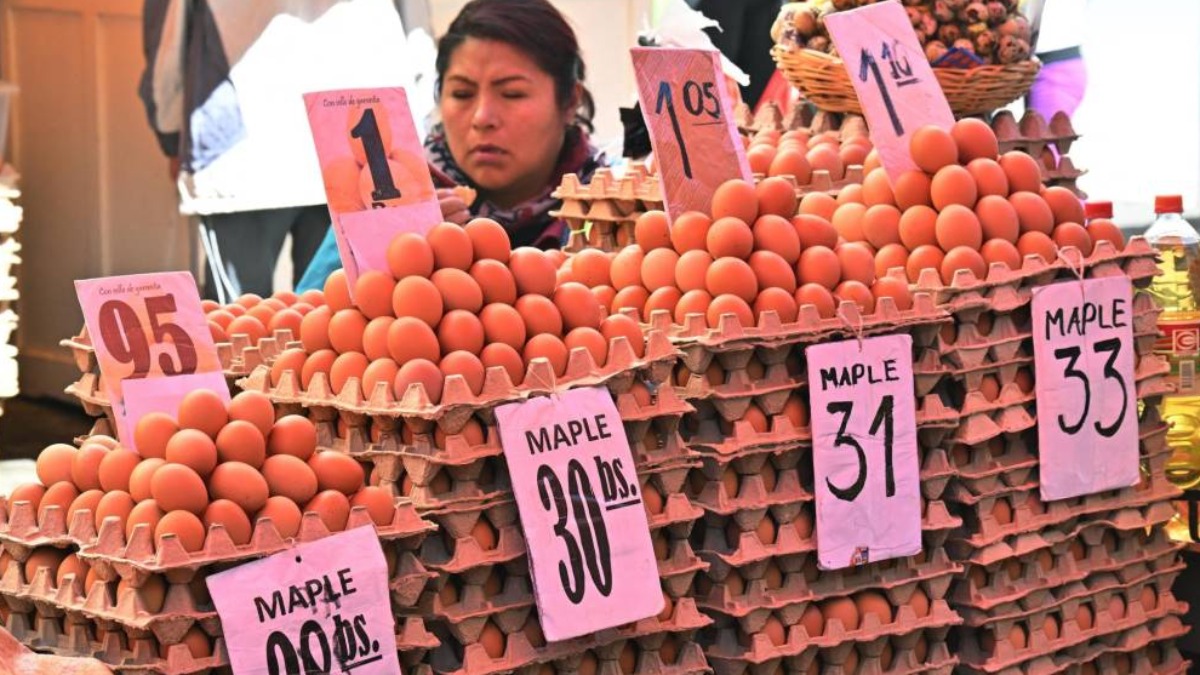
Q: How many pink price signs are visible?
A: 8